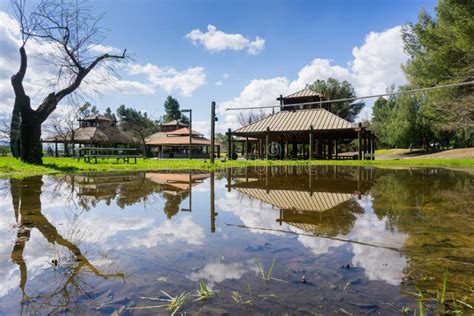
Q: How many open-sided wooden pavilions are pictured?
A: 3